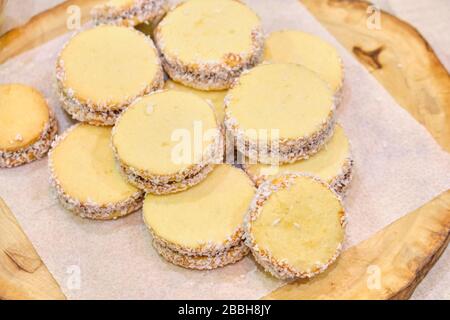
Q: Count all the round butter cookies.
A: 12